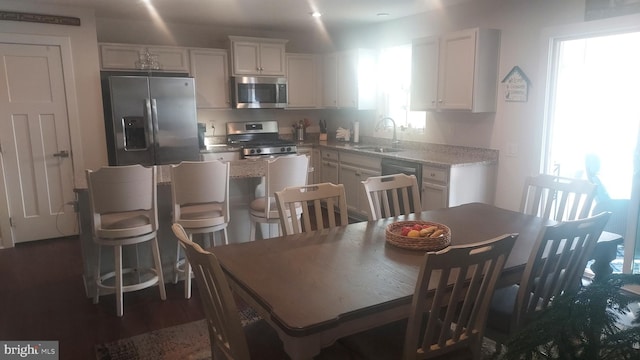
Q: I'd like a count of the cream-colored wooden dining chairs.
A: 6